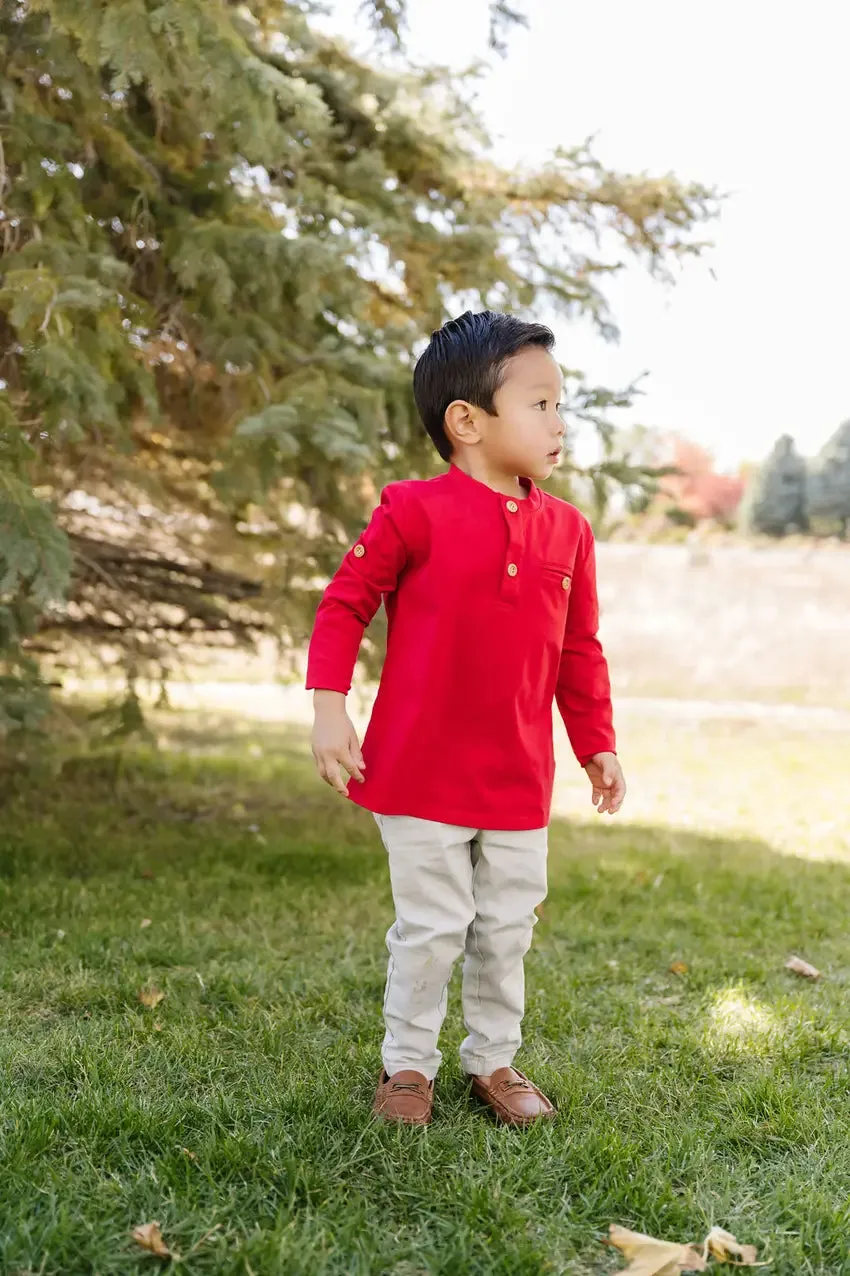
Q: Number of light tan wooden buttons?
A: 4